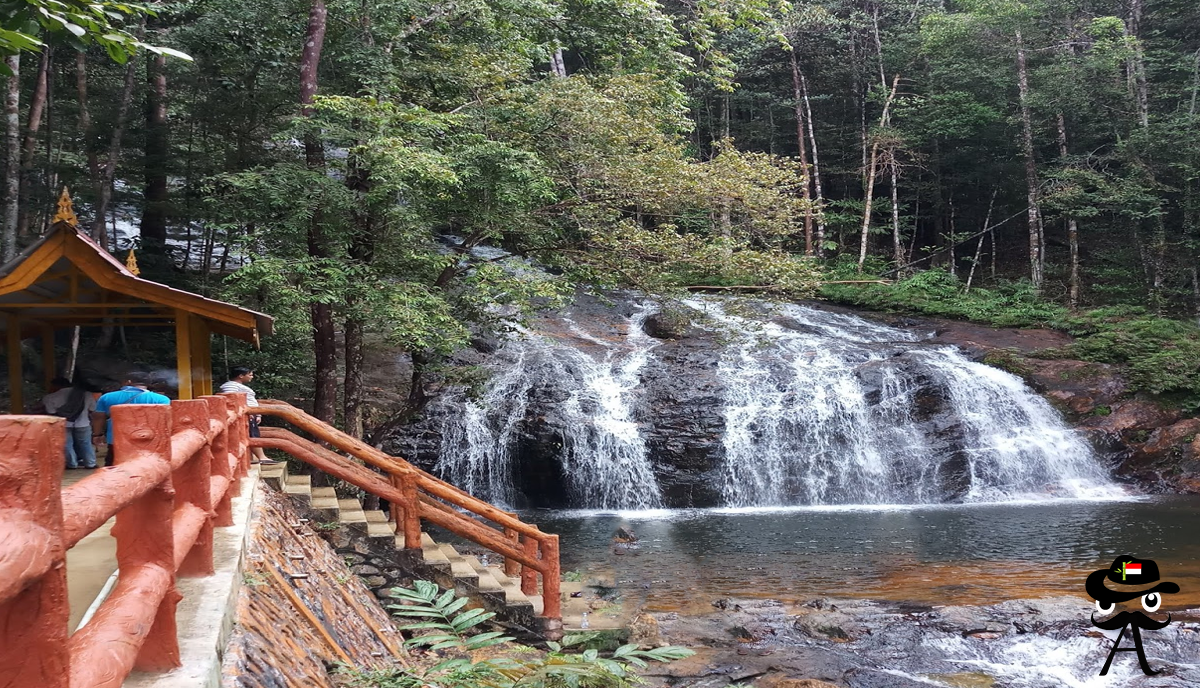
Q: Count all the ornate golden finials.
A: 2